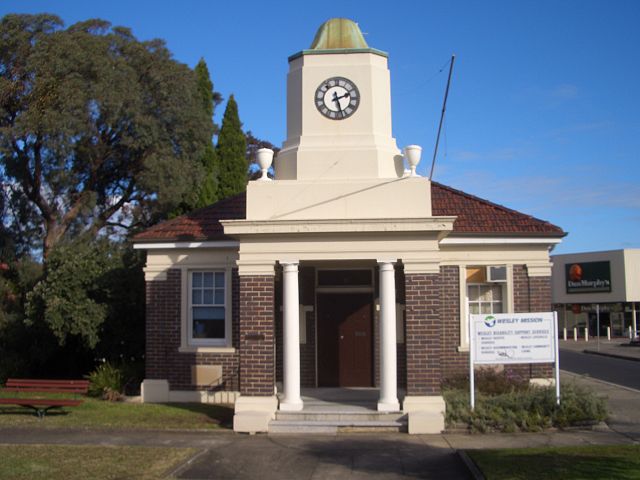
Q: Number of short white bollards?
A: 5